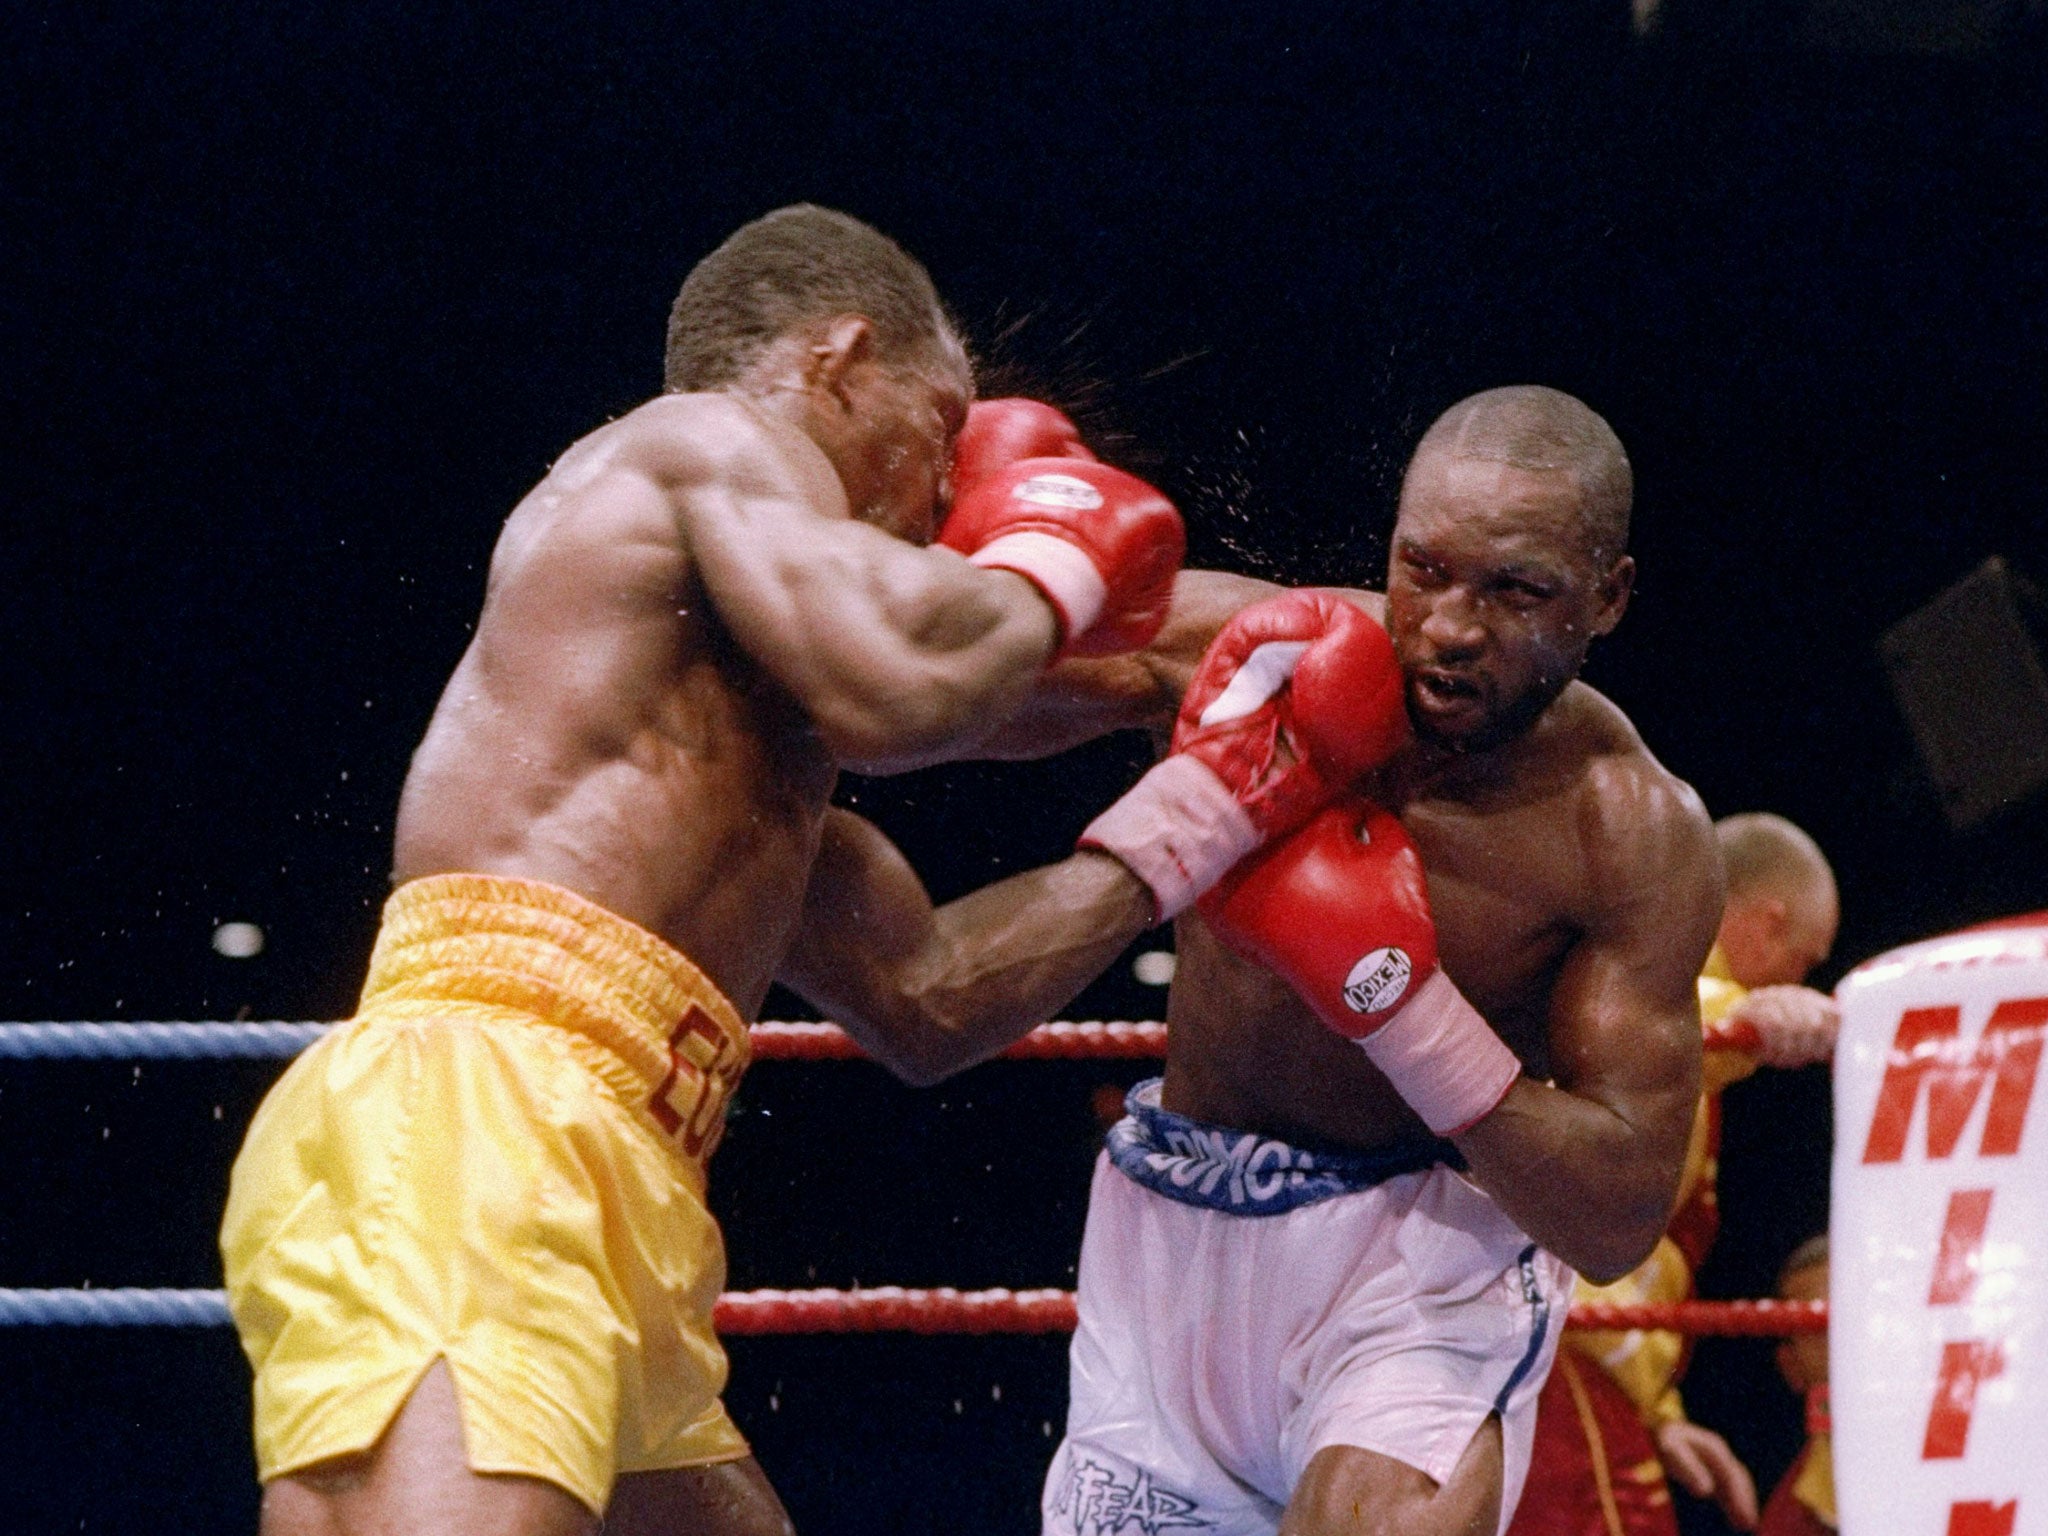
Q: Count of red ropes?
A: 2